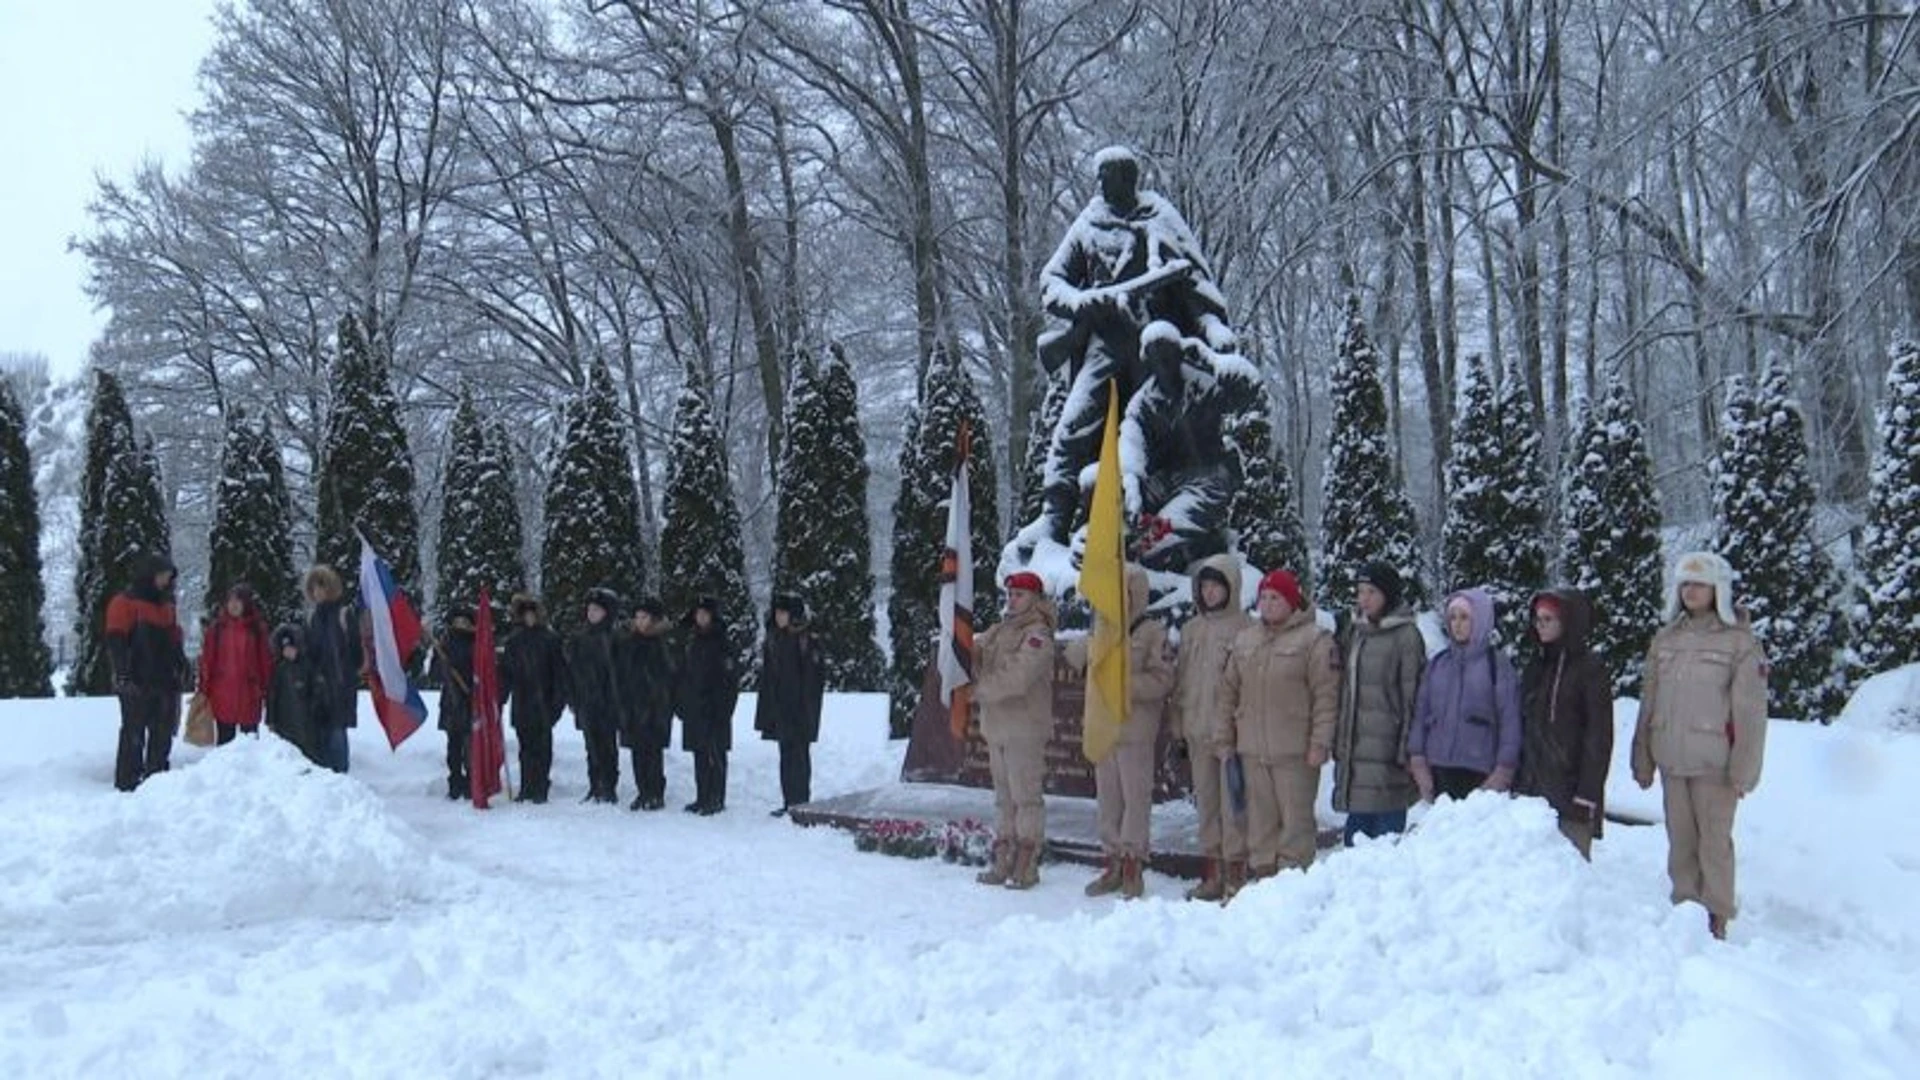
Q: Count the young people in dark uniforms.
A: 6